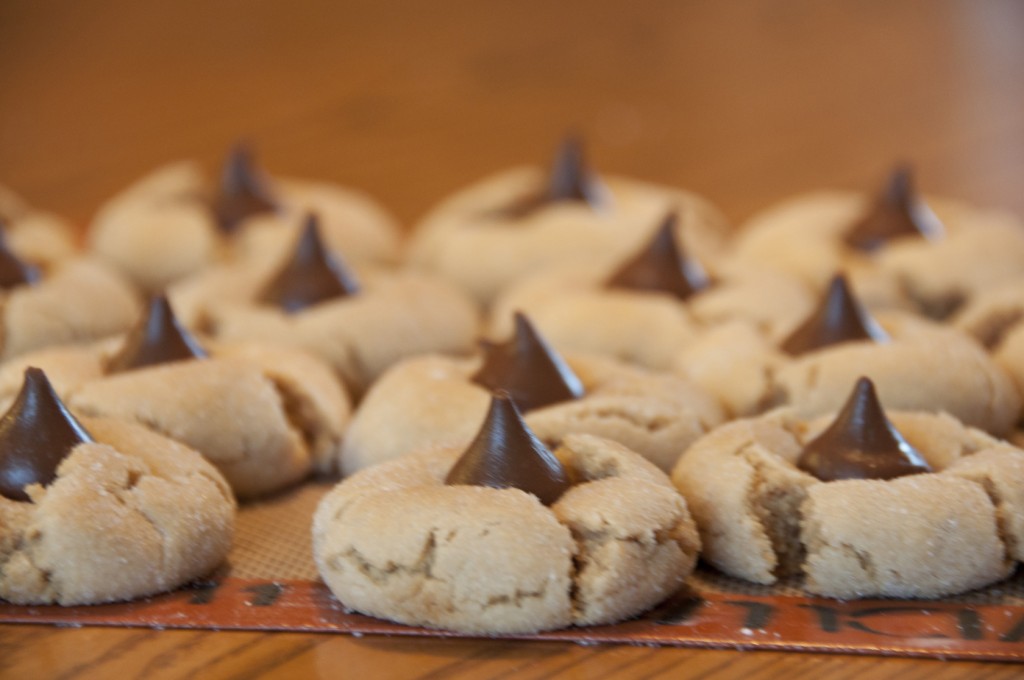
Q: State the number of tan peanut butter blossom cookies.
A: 13